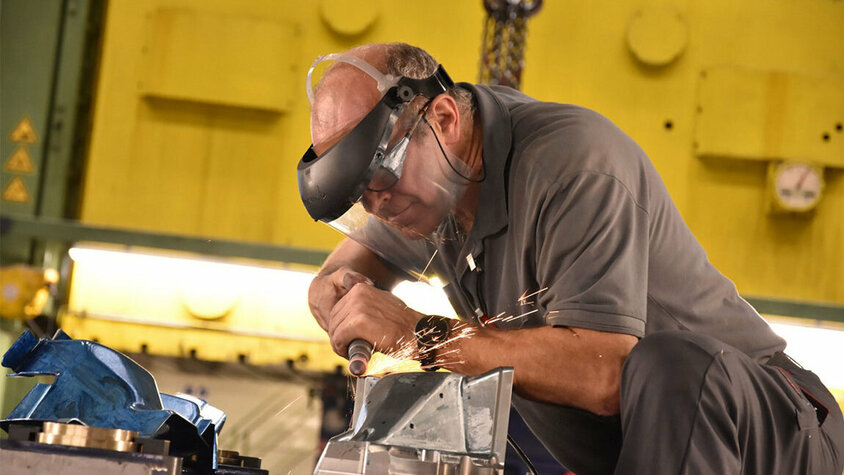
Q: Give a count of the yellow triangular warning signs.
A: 3